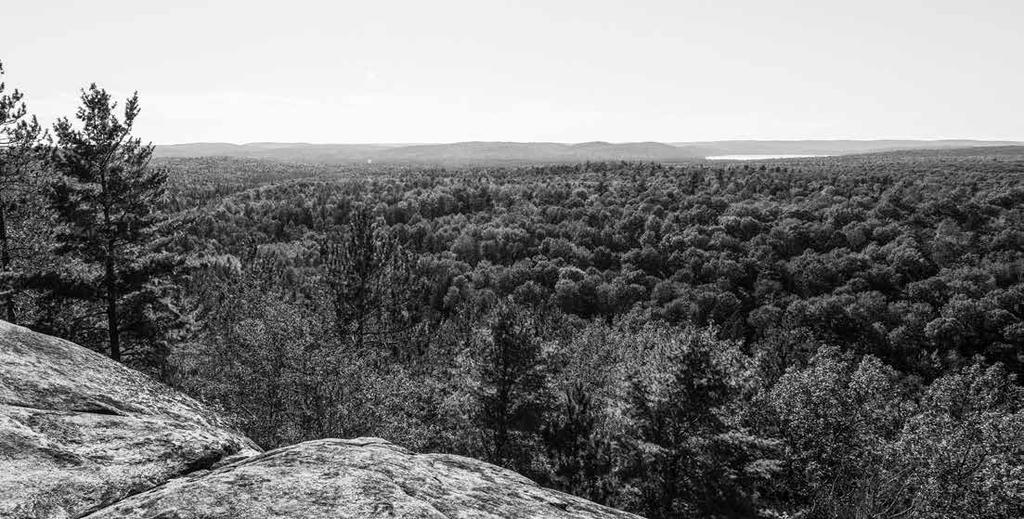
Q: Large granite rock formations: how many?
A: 2